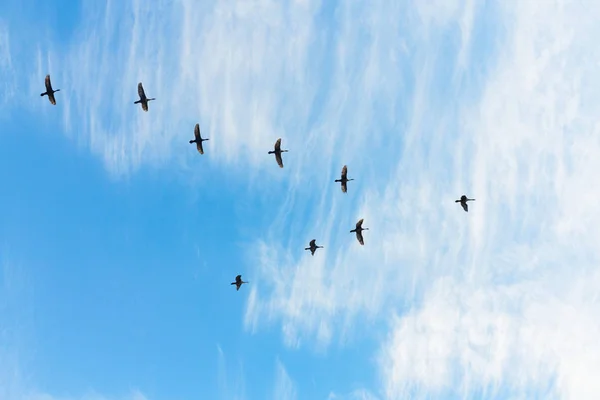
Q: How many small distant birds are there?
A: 9